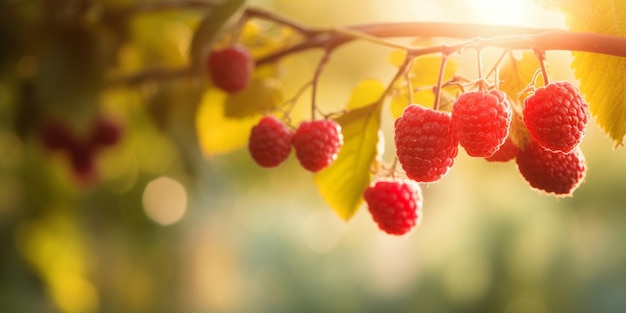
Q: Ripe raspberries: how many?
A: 9